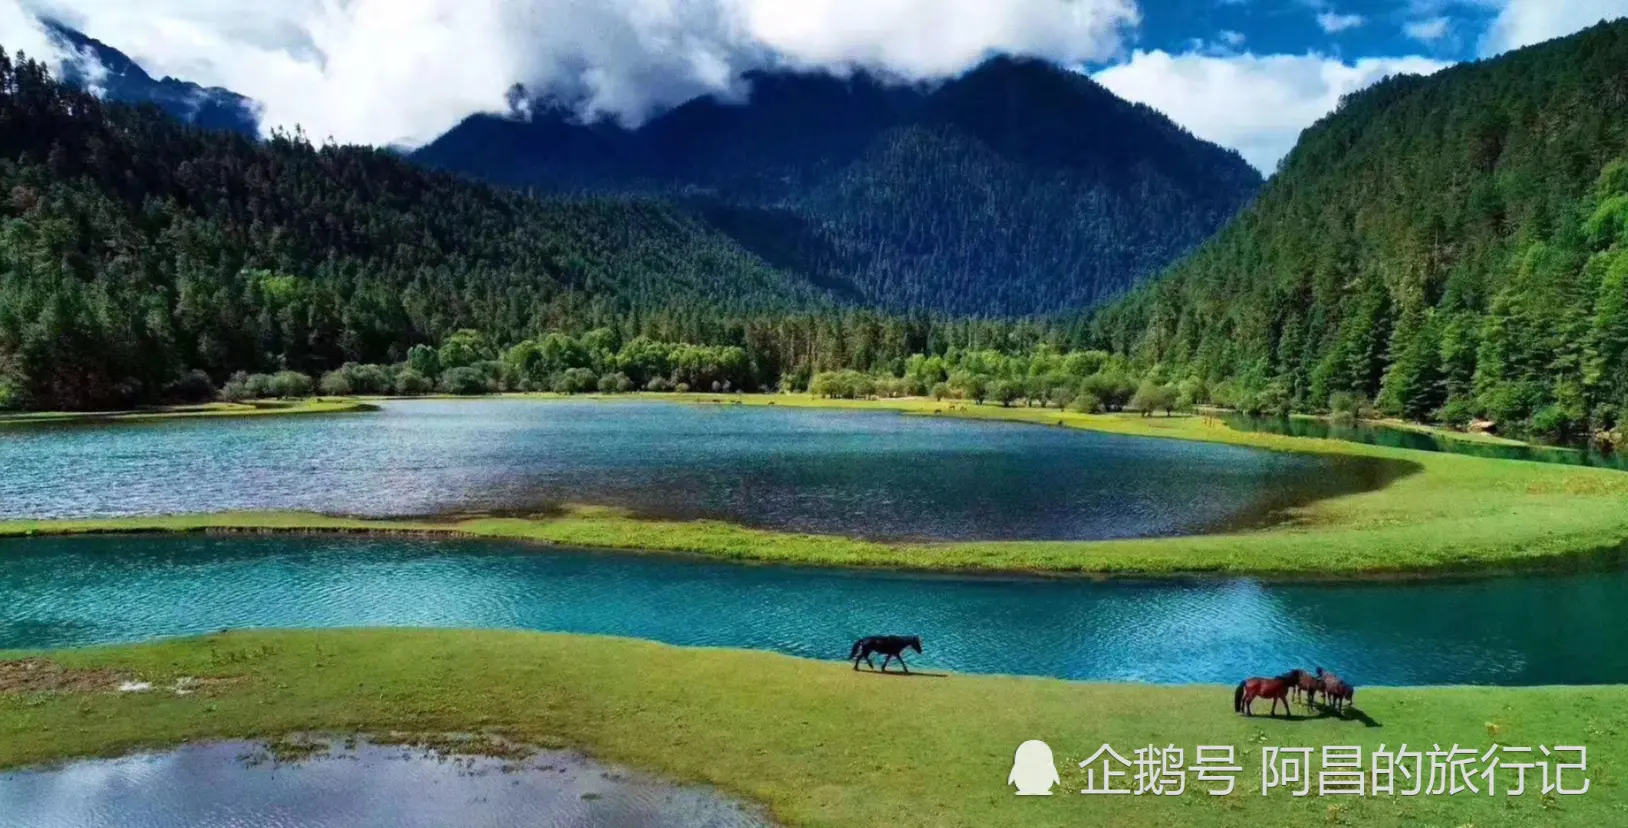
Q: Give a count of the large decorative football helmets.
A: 0